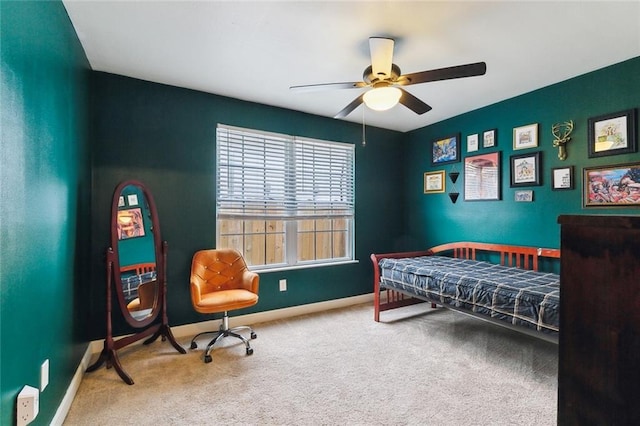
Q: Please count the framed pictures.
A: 11